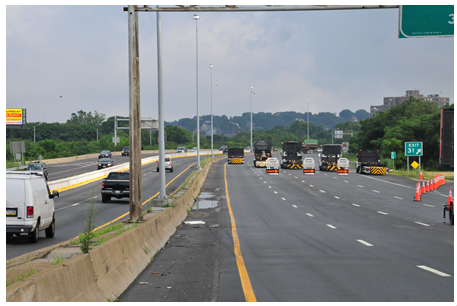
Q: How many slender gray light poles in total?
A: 5